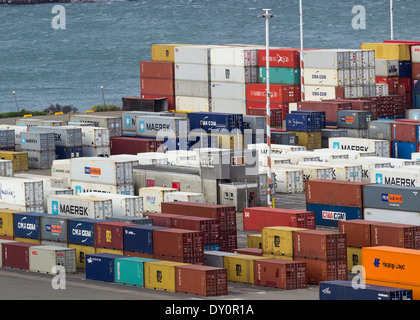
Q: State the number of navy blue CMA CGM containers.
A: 4